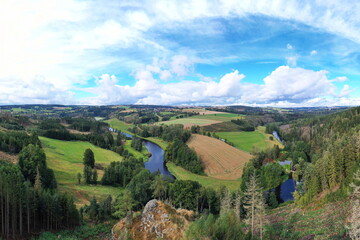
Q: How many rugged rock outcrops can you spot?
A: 1